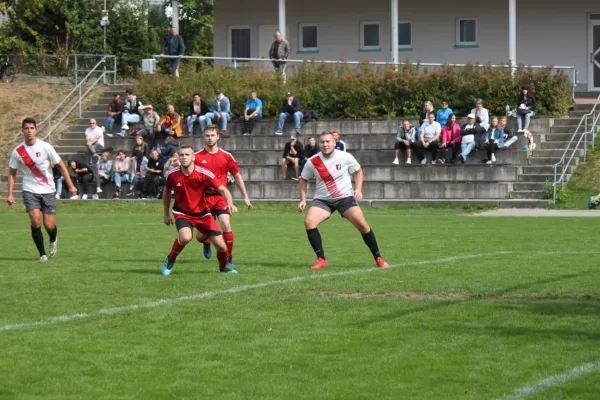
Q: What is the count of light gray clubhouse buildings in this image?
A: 1